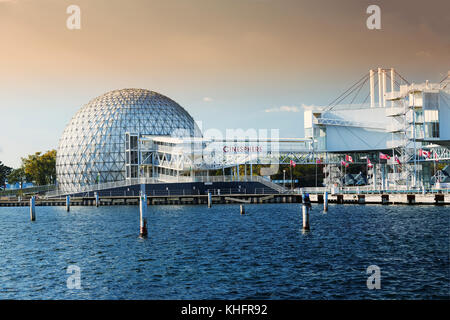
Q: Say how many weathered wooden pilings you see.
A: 8